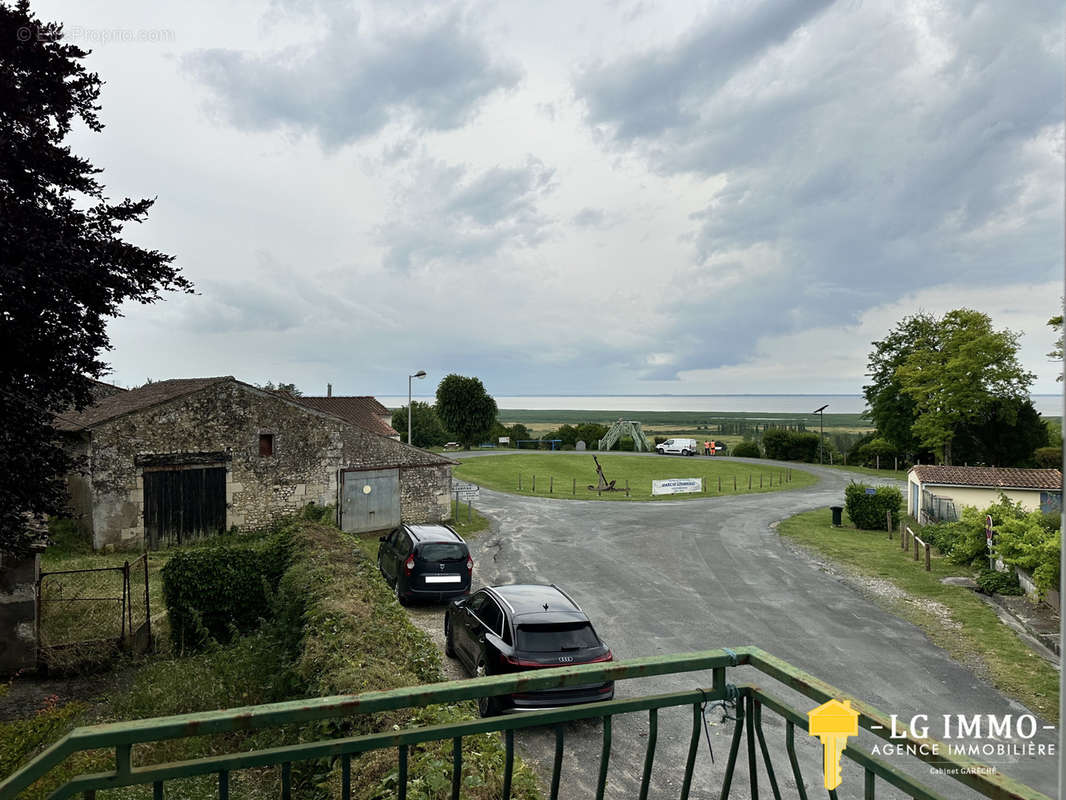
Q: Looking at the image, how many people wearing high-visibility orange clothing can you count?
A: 2